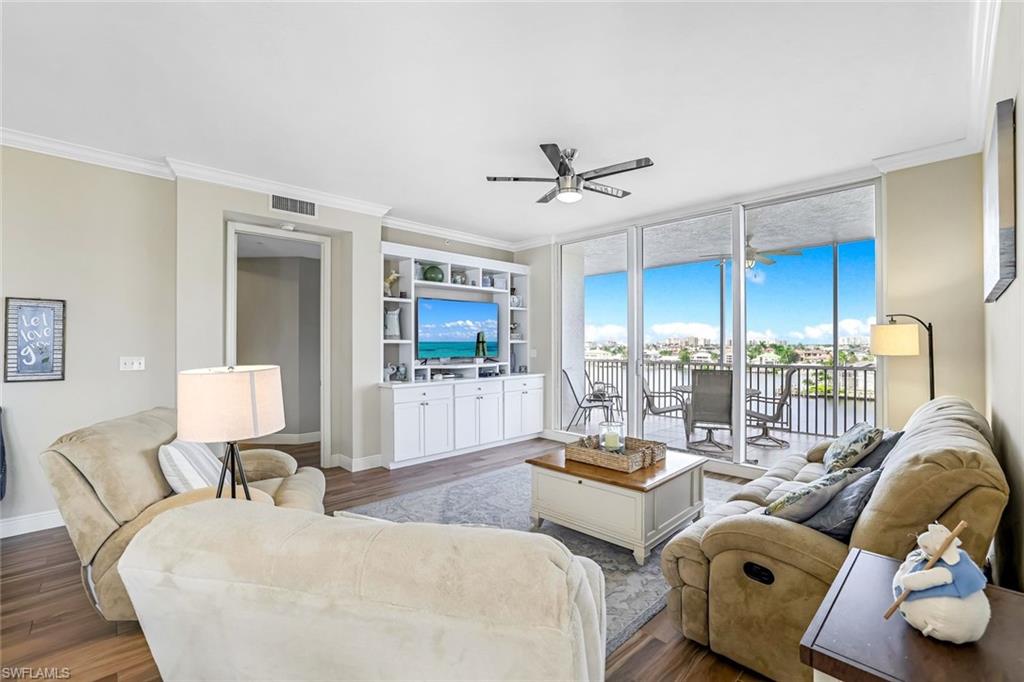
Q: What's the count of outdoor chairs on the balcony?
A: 5